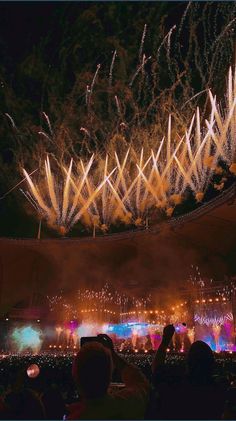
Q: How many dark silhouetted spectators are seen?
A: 2